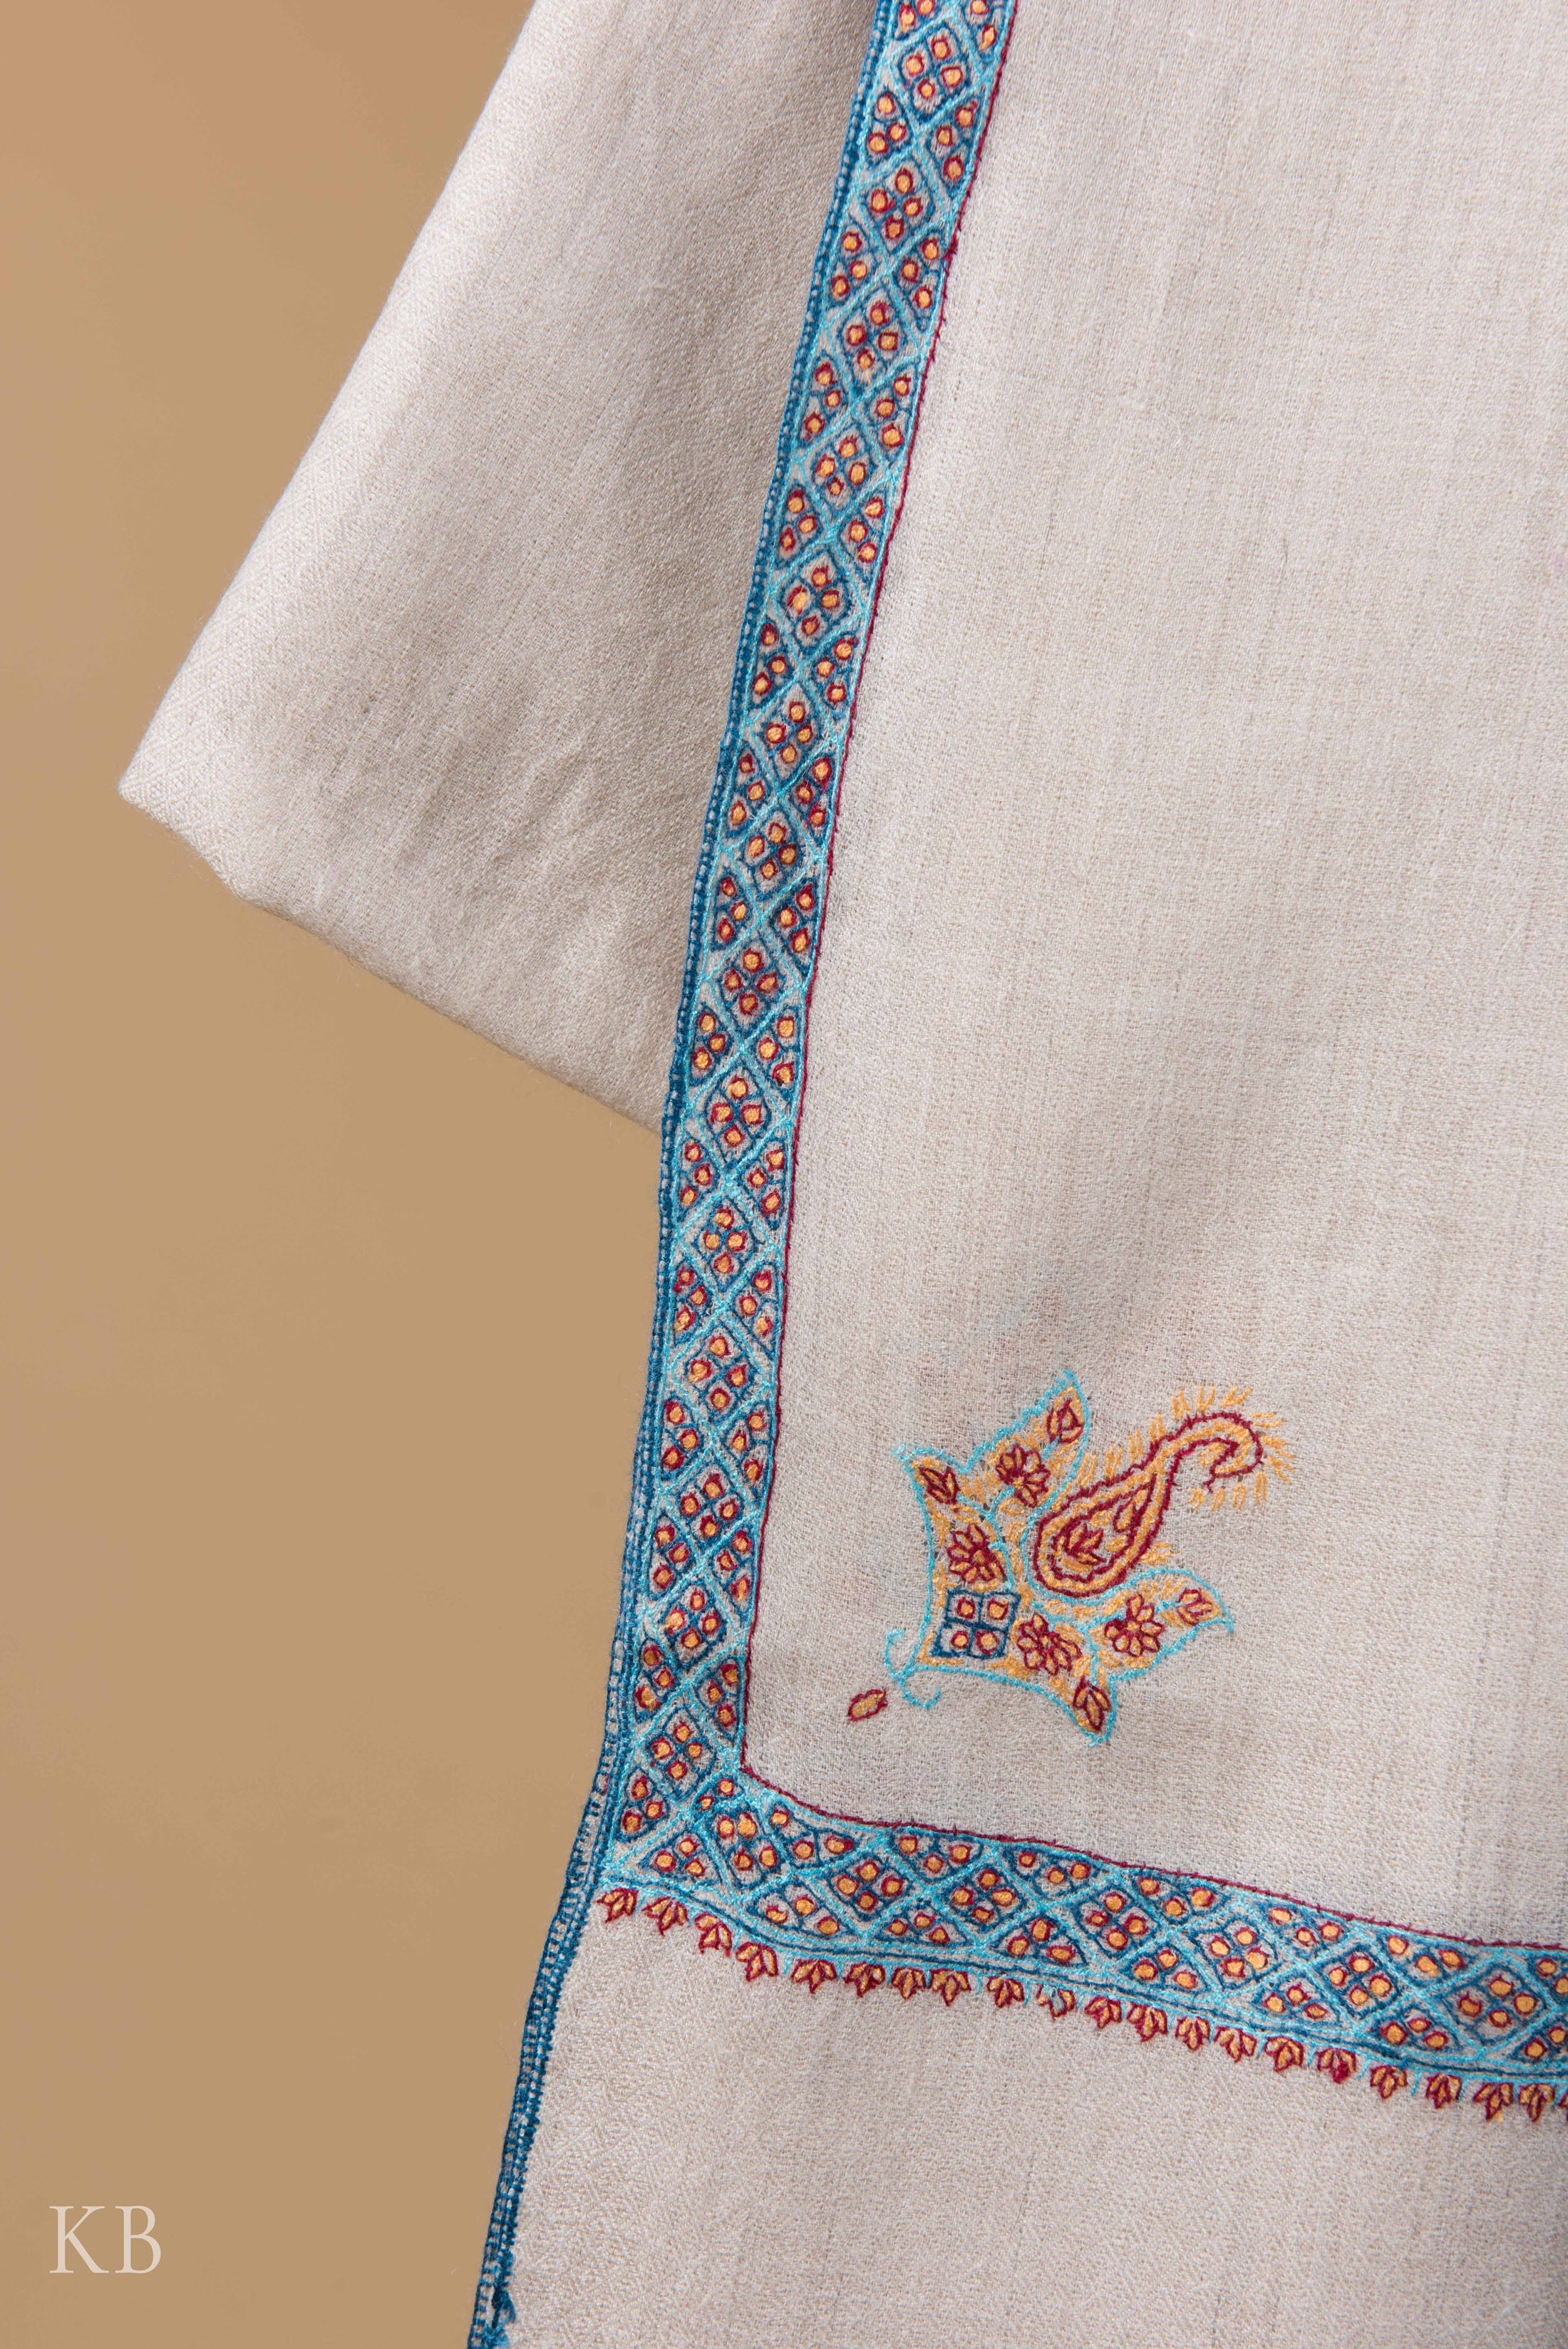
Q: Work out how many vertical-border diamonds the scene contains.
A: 14